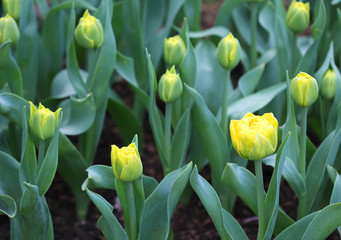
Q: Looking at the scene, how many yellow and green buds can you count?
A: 12